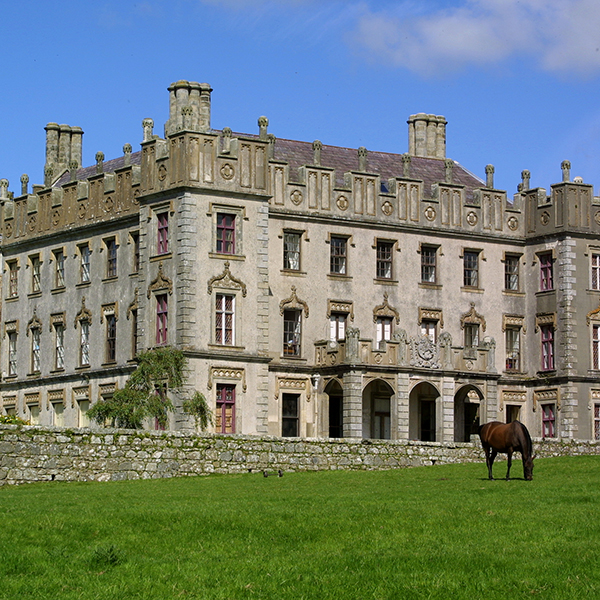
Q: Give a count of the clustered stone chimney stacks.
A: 3